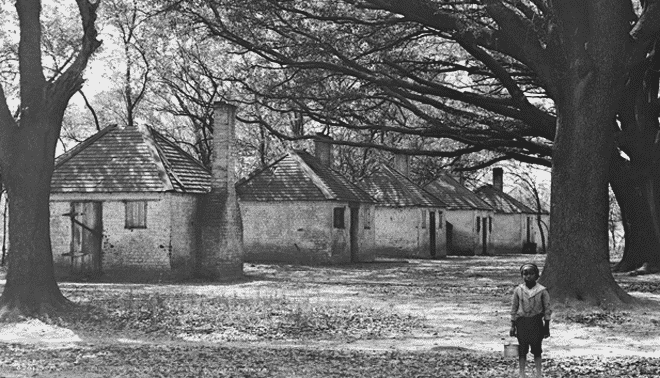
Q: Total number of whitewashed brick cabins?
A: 5